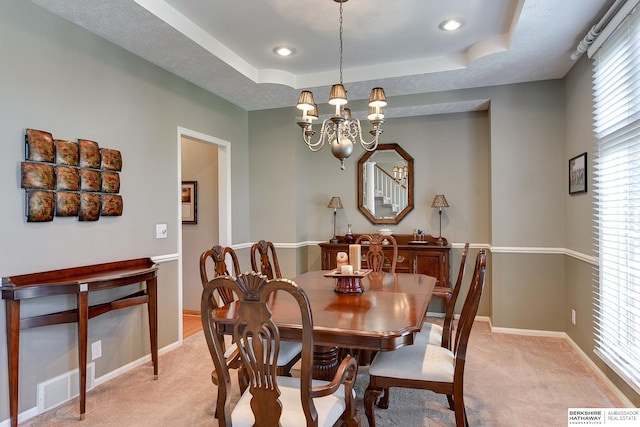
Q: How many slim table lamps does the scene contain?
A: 2